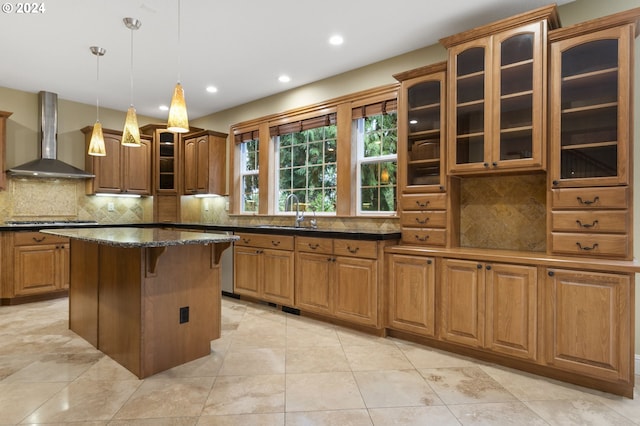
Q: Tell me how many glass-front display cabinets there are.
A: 4